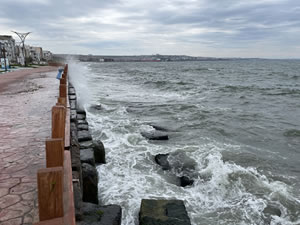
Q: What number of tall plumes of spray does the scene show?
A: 1